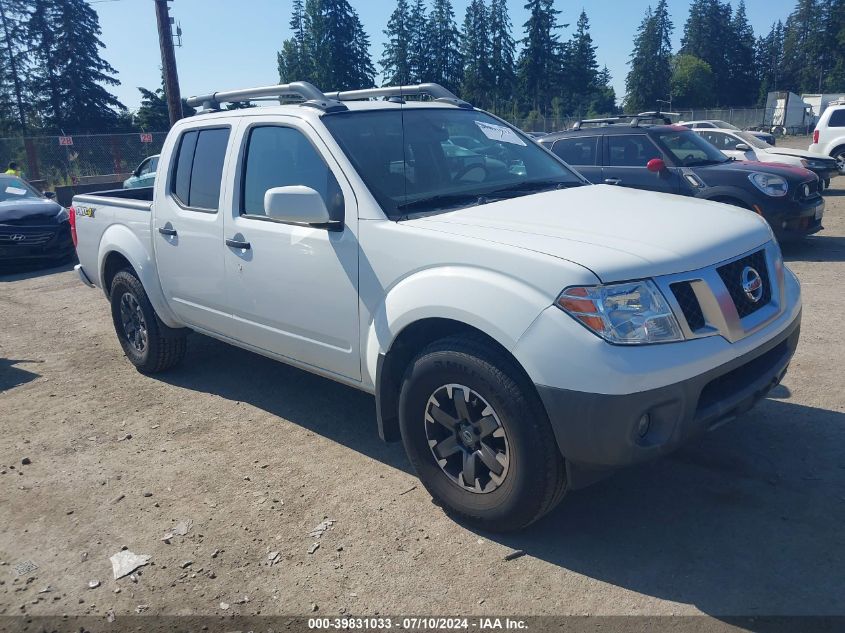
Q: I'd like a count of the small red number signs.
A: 2